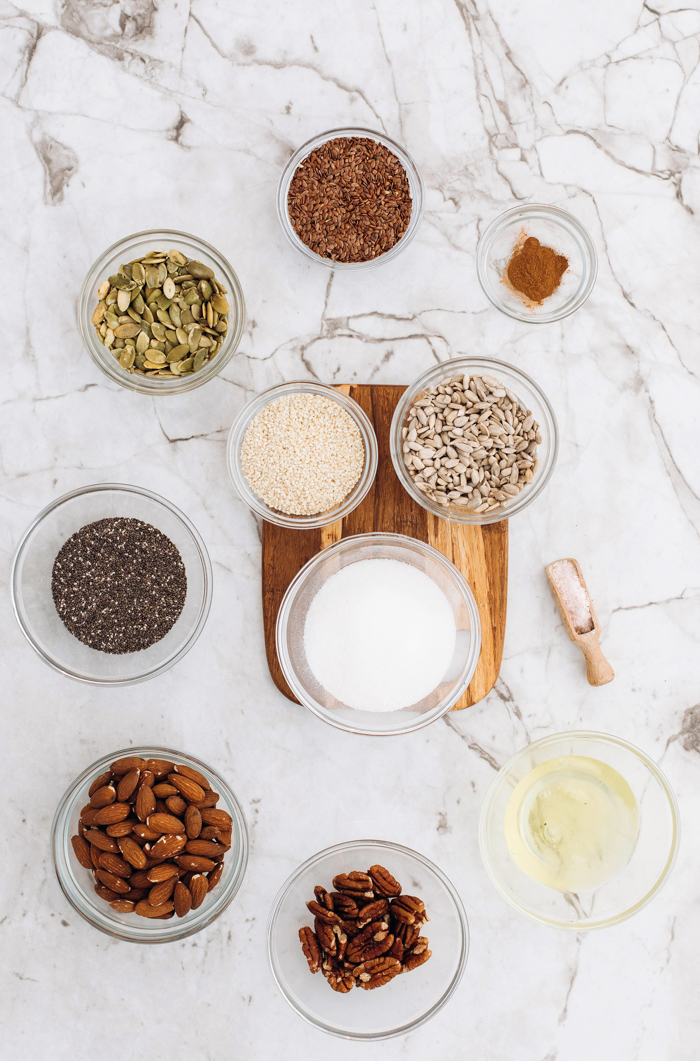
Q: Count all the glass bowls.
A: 10